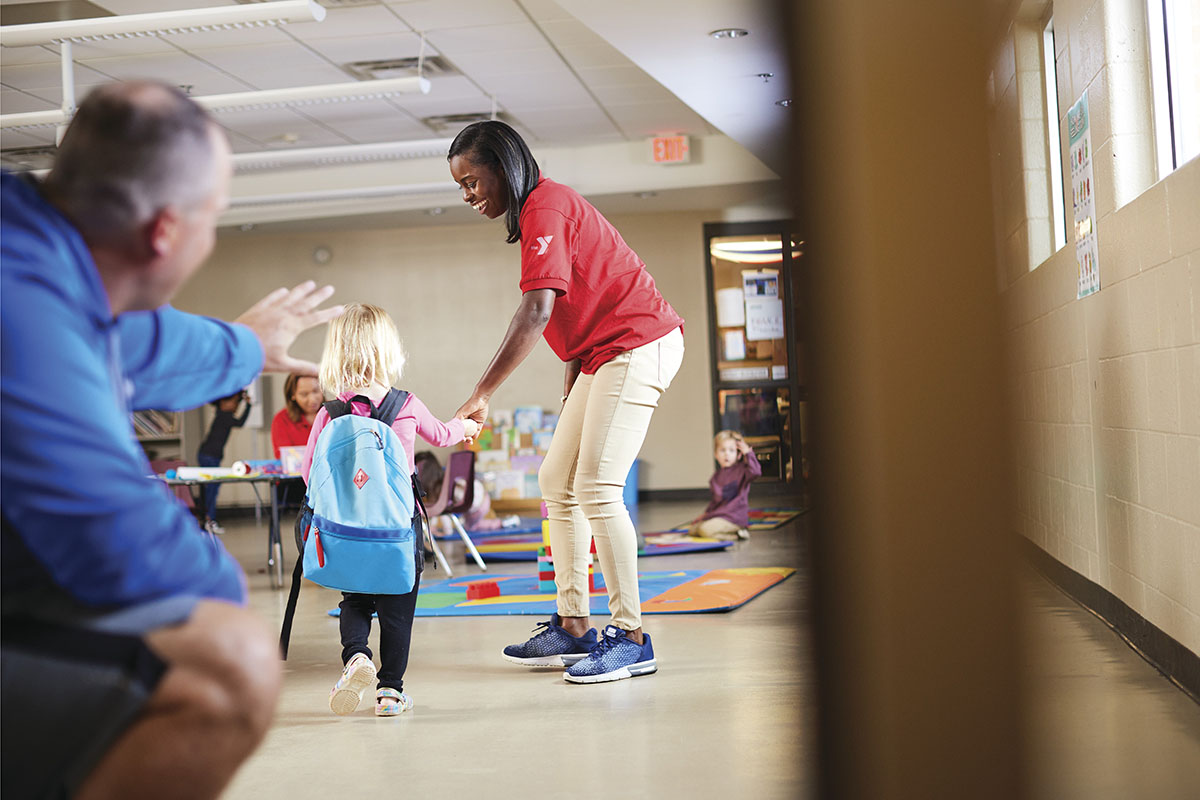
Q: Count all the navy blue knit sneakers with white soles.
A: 2